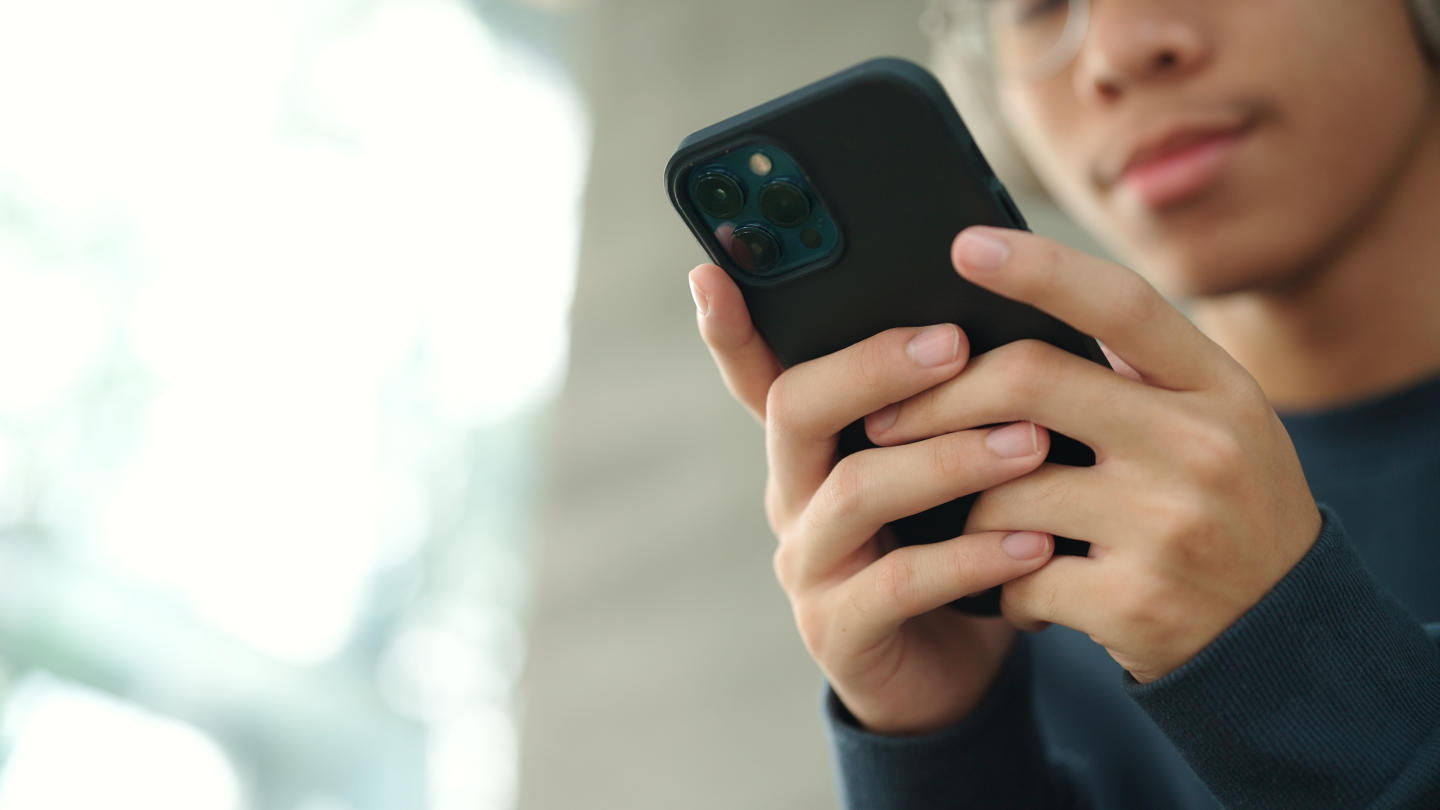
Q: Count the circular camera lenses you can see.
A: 3